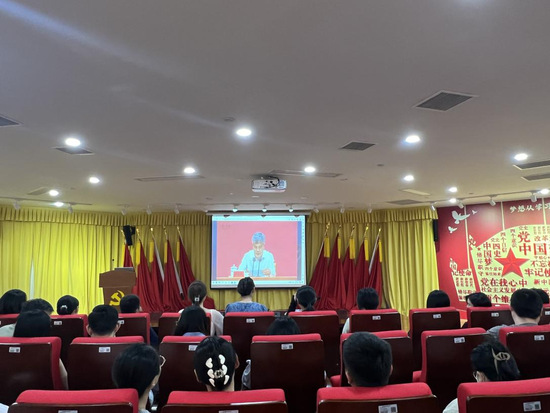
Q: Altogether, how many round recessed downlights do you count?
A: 13